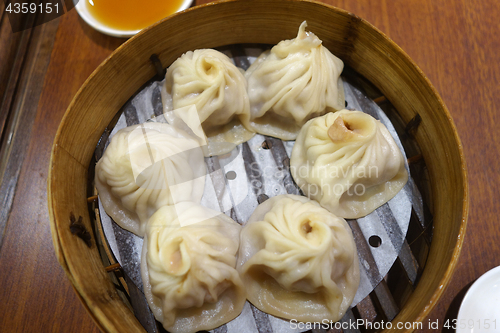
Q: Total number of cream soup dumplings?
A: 6